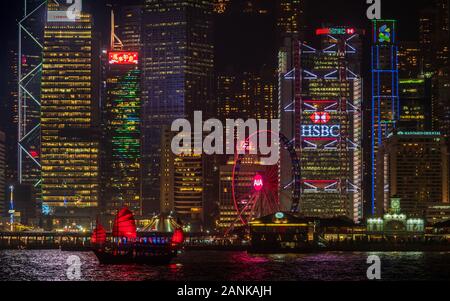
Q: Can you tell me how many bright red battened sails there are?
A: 3